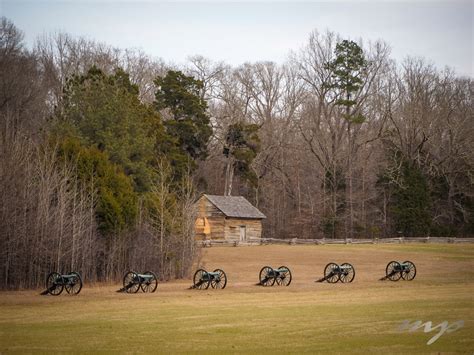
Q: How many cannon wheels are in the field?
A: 12